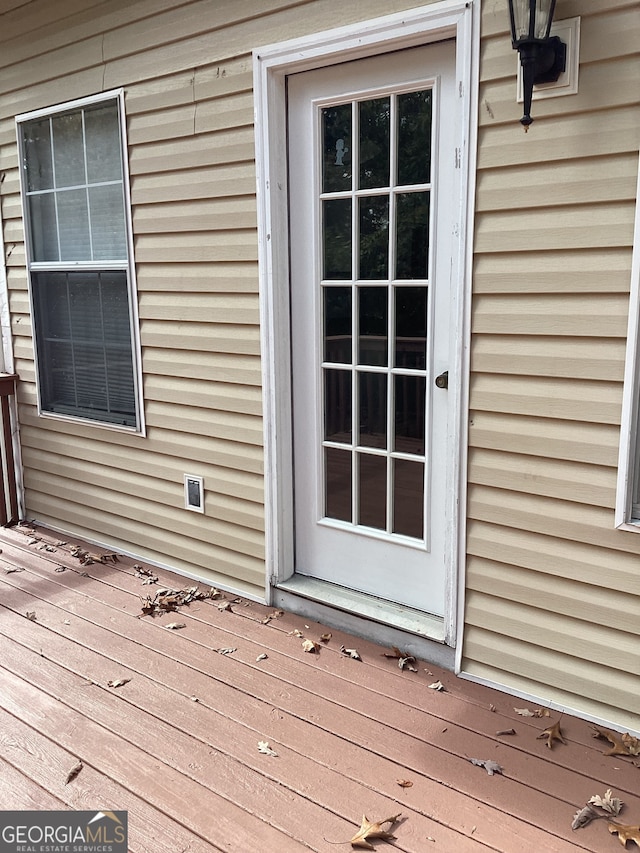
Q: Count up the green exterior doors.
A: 0